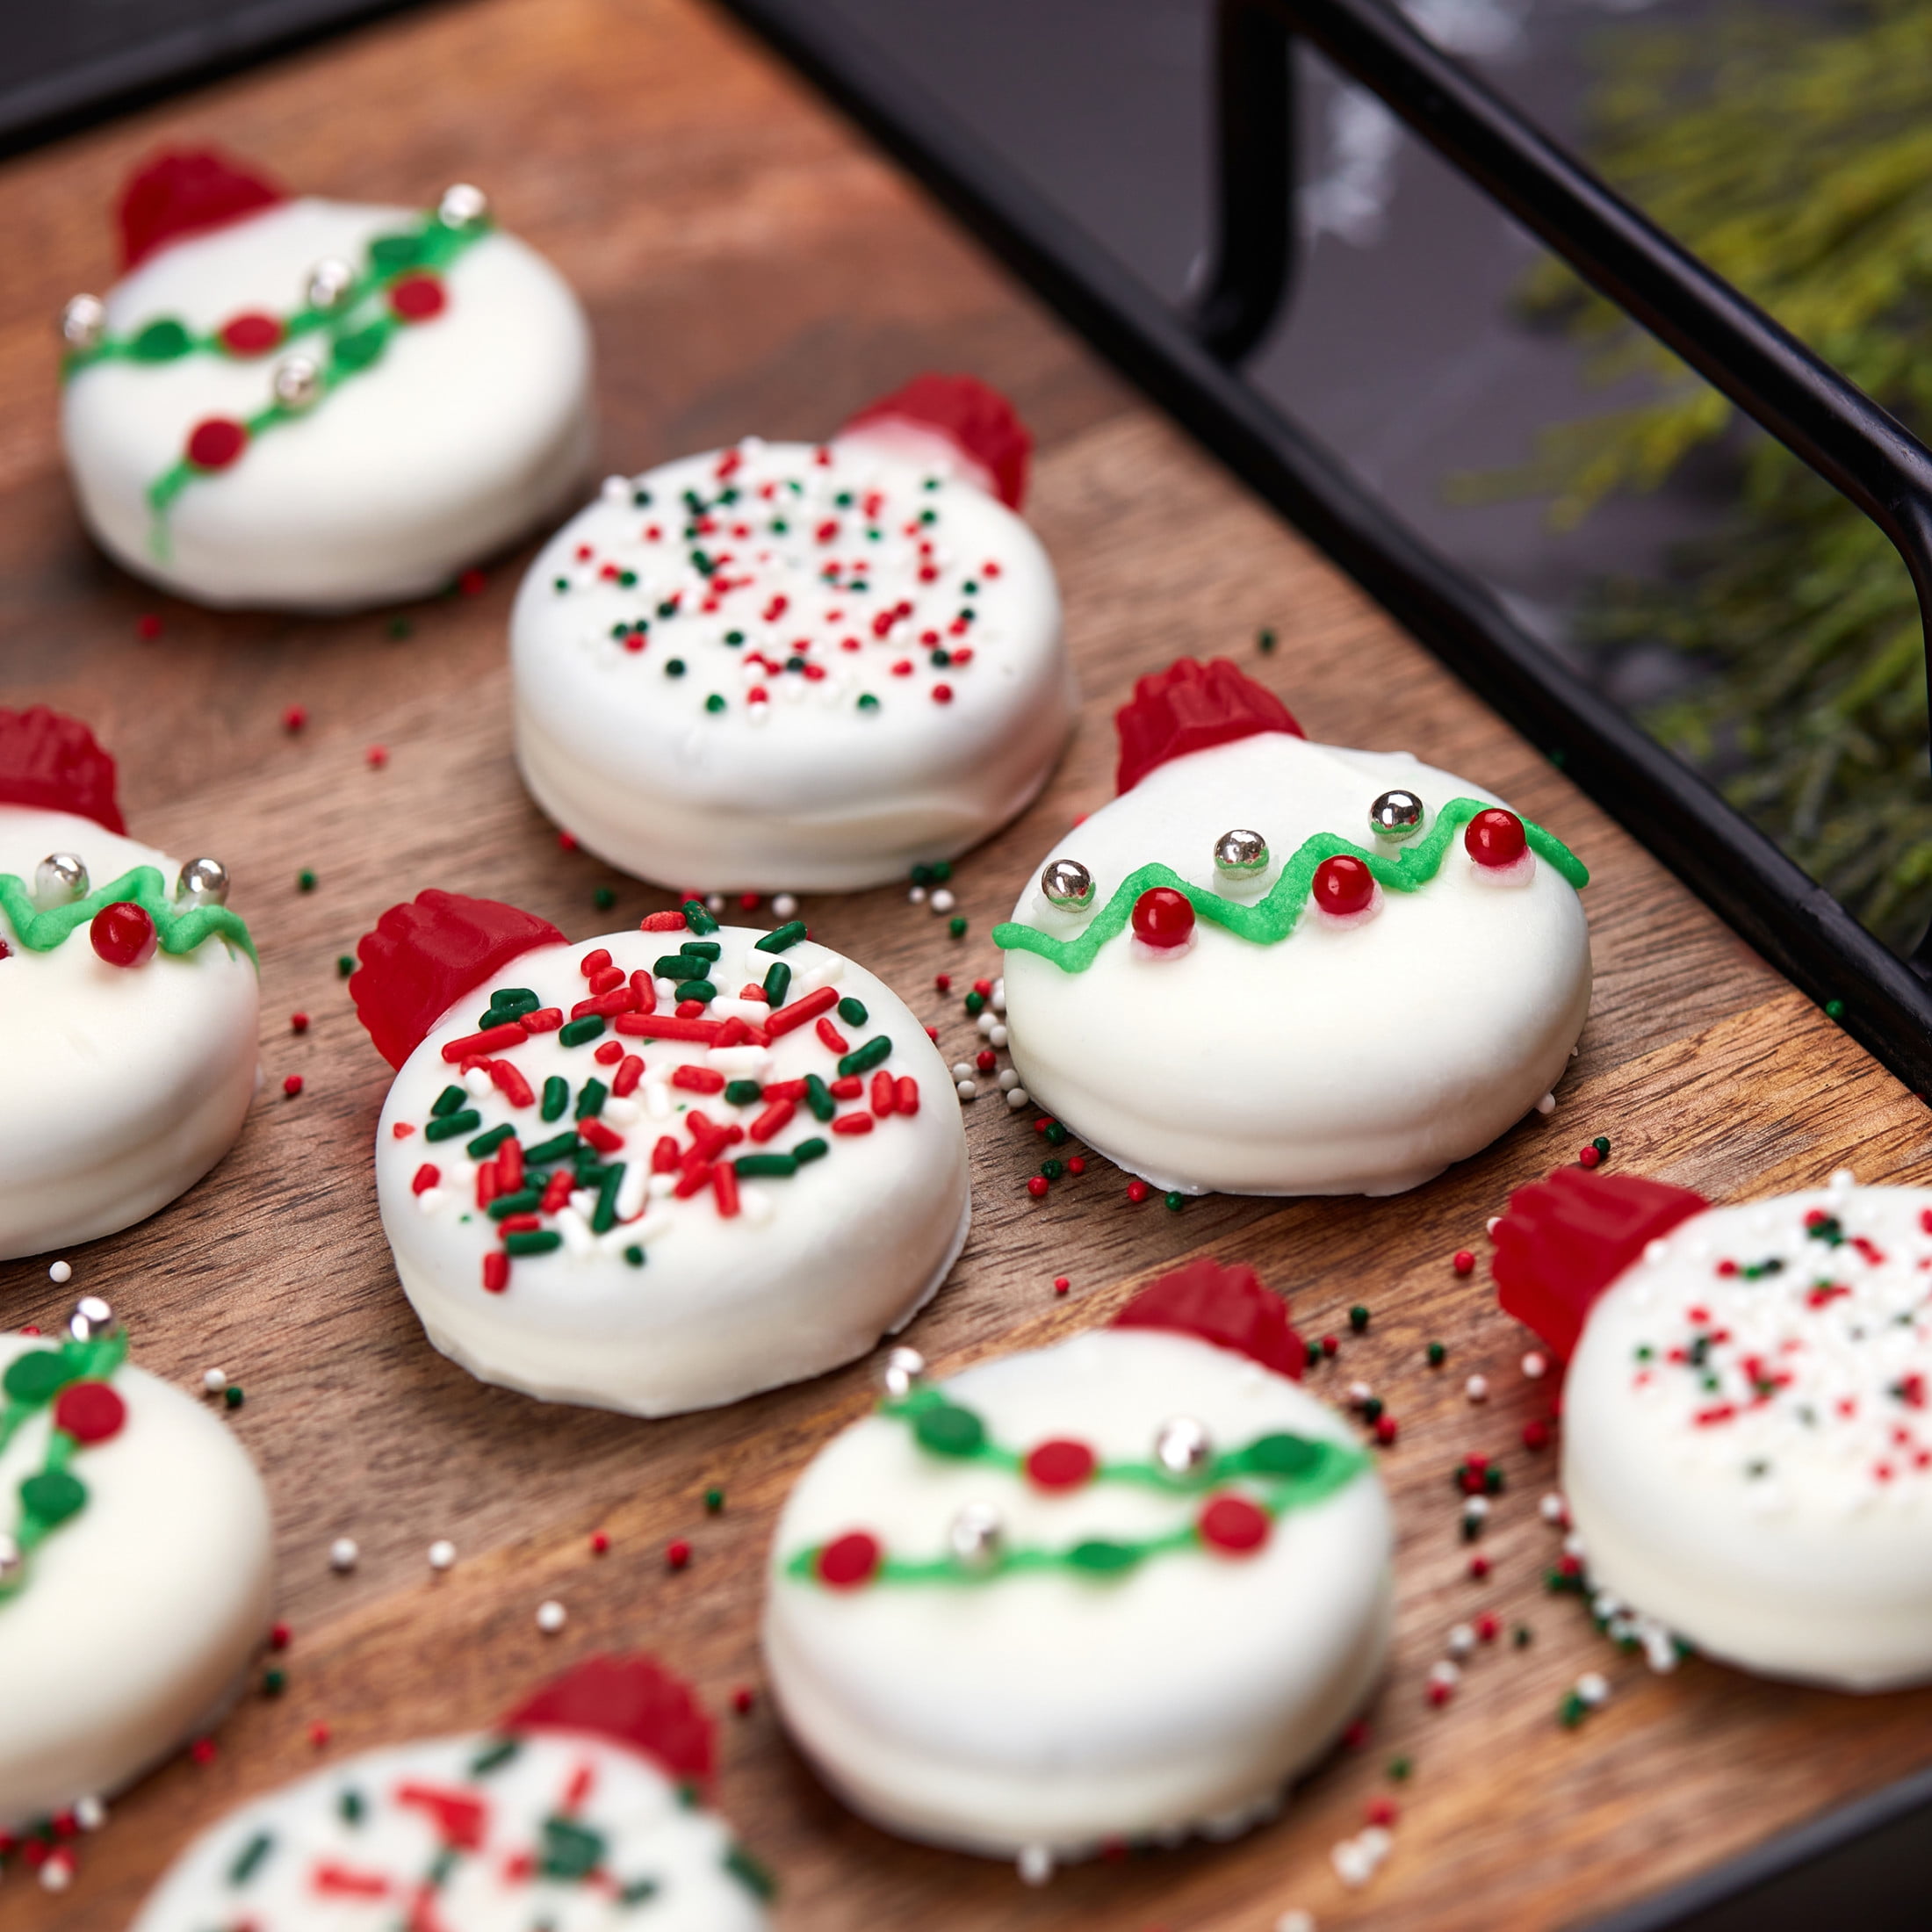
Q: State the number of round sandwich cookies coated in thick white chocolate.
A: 9